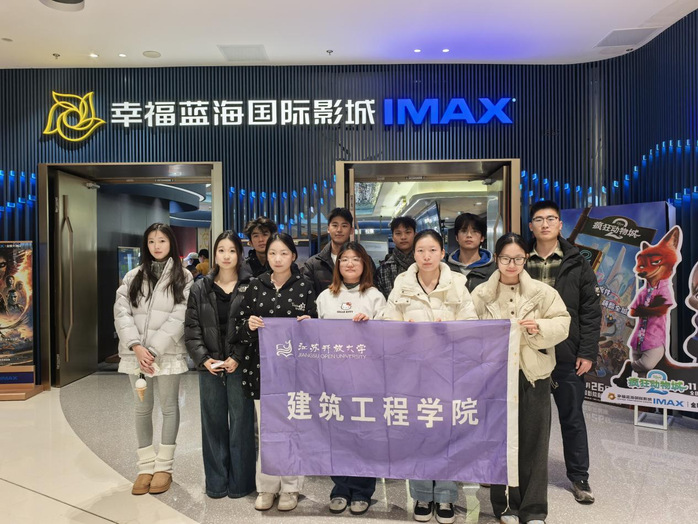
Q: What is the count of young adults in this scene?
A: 11